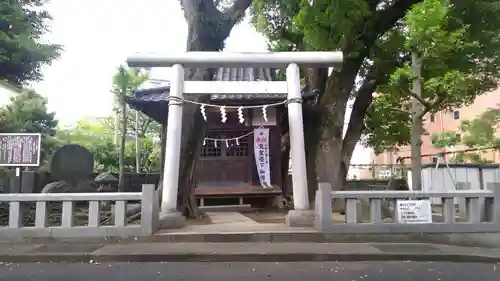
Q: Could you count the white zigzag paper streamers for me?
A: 8